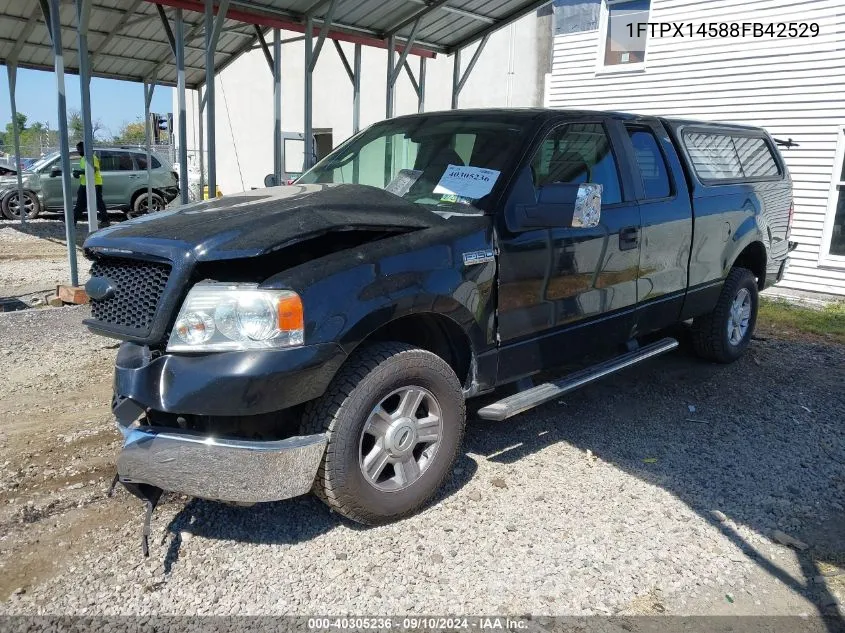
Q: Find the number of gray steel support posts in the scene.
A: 13